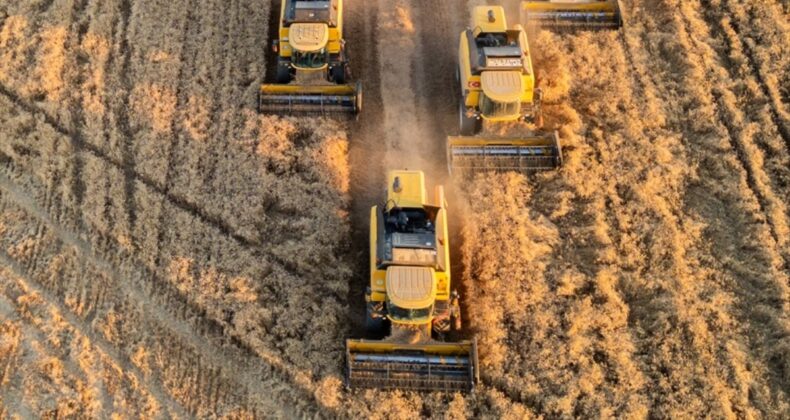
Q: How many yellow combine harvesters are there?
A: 4